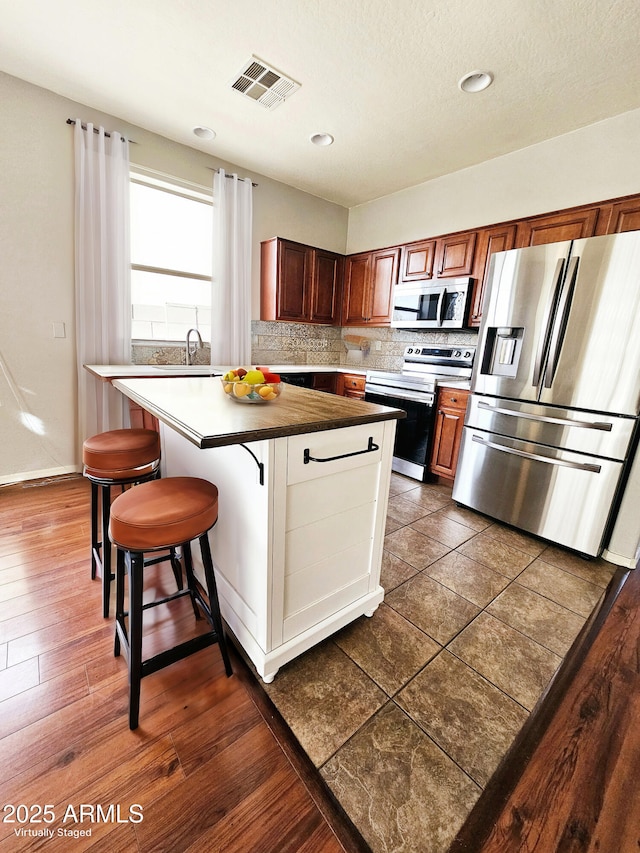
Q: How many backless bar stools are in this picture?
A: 2